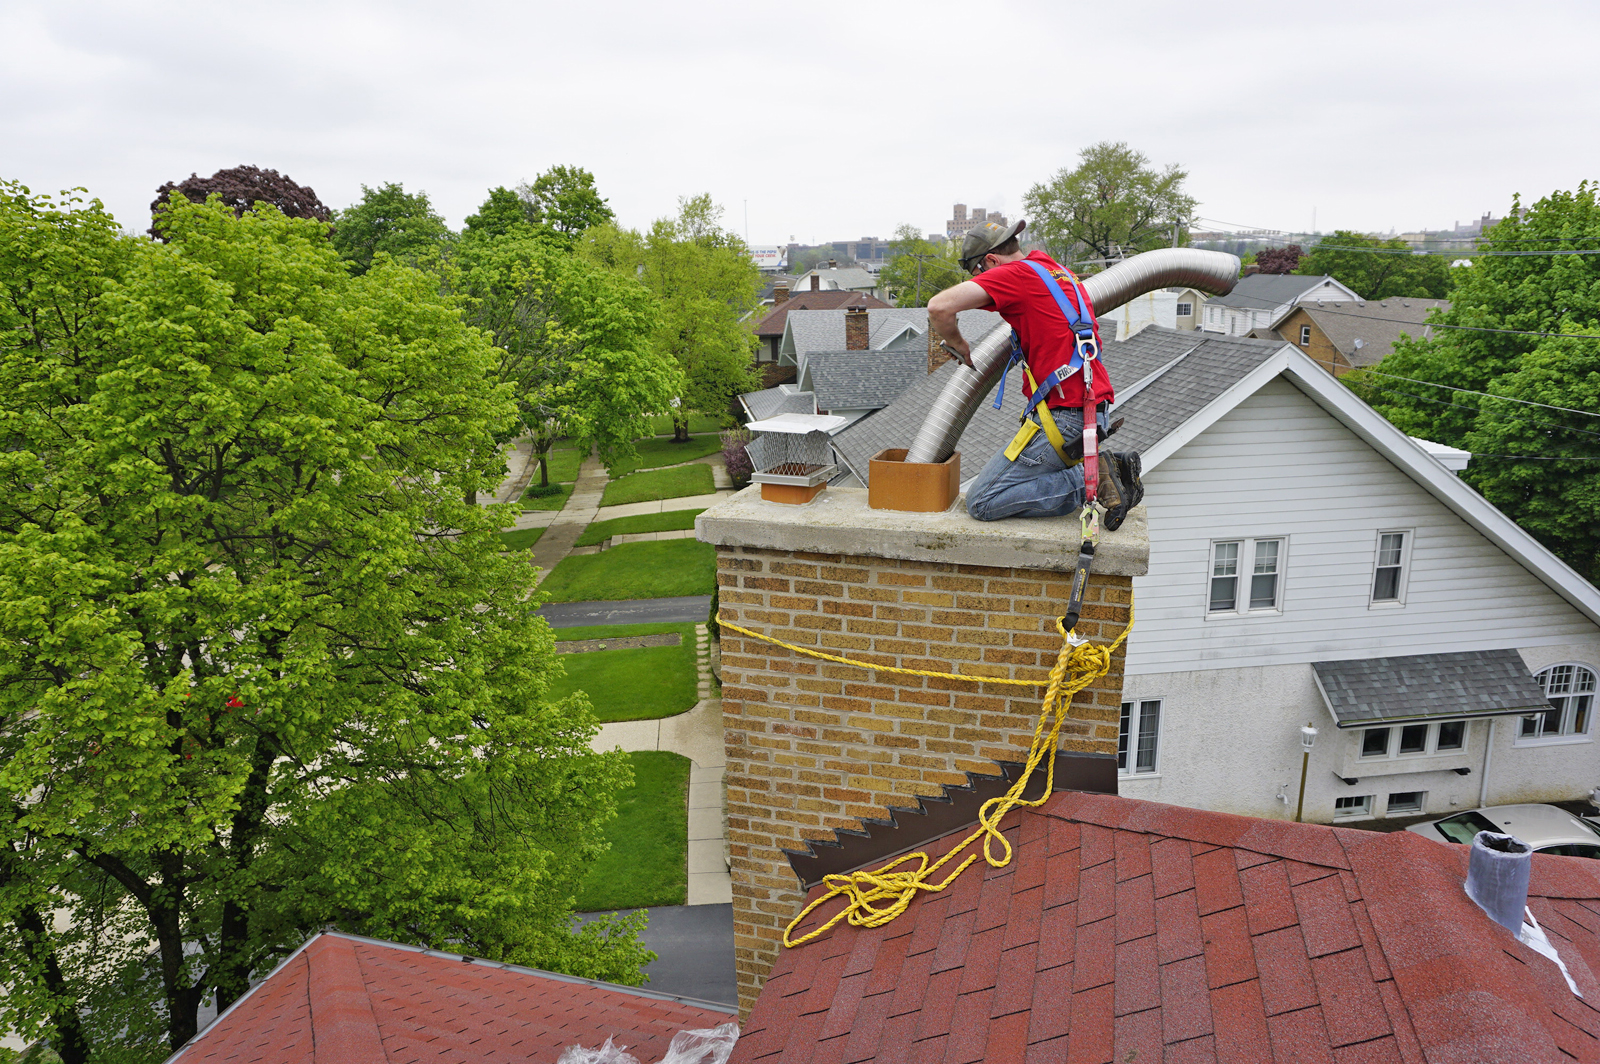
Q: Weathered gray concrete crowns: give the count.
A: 1